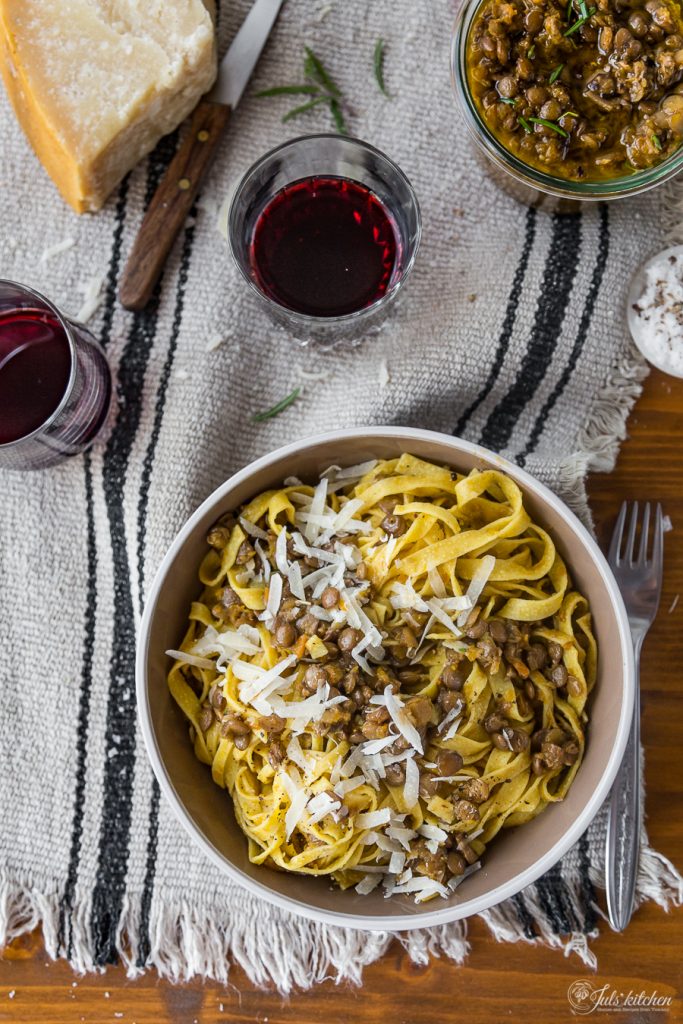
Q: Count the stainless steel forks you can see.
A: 1